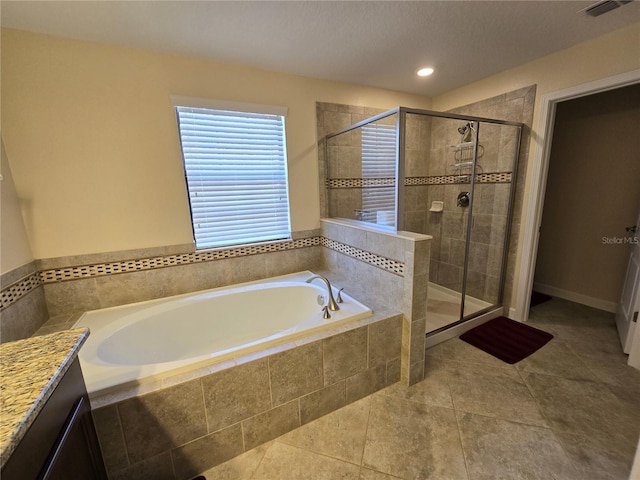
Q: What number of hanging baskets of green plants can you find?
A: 0